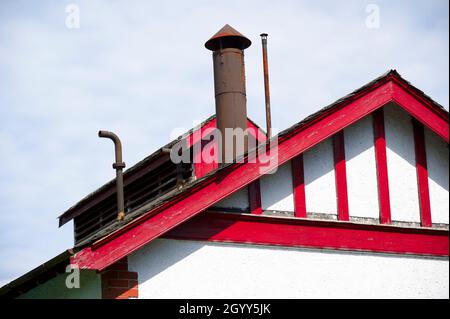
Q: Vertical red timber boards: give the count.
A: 5